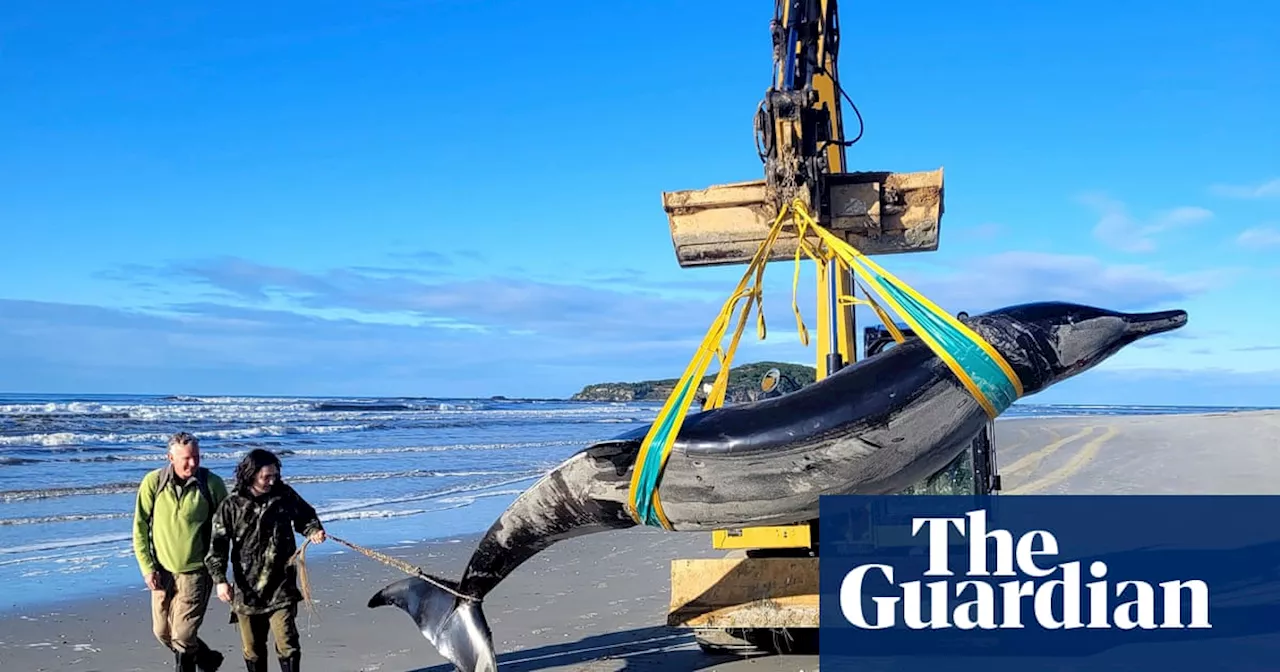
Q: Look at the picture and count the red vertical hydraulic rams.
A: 0